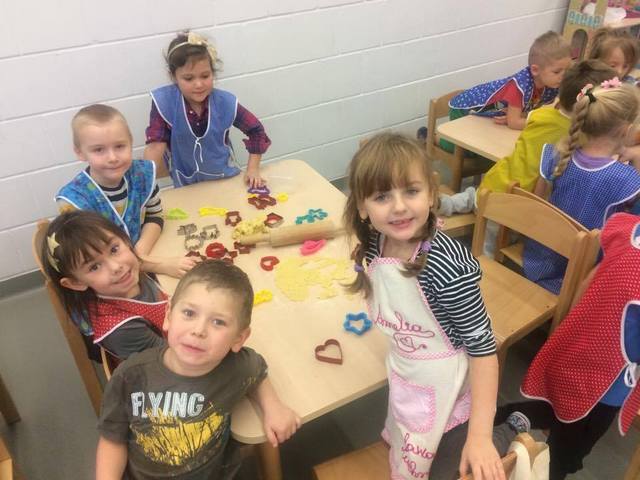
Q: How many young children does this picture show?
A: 10